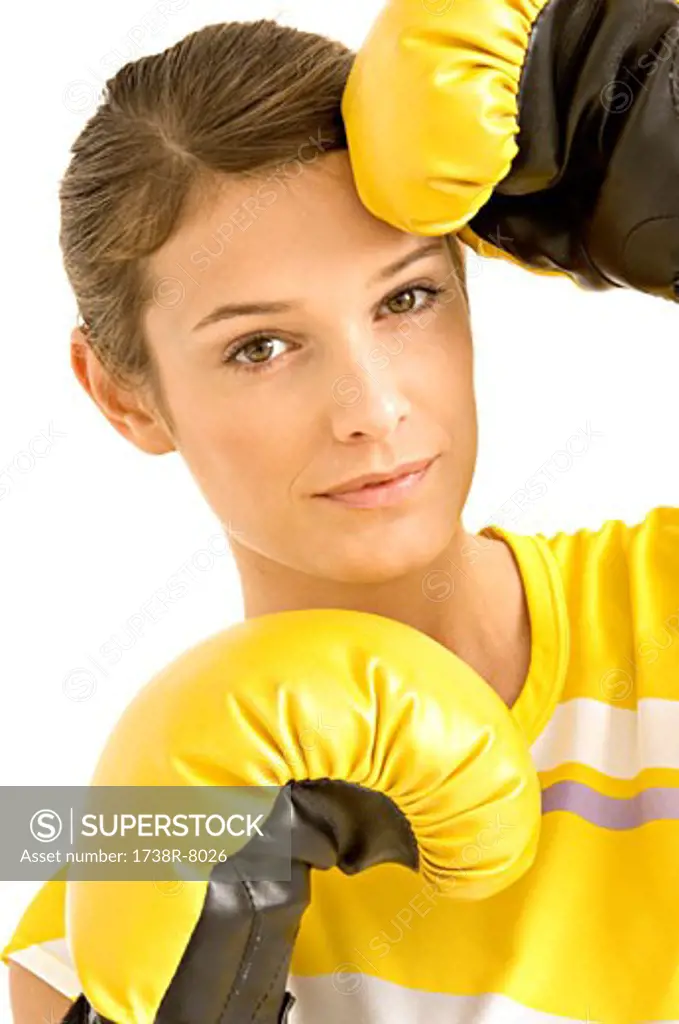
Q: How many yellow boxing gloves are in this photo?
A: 2